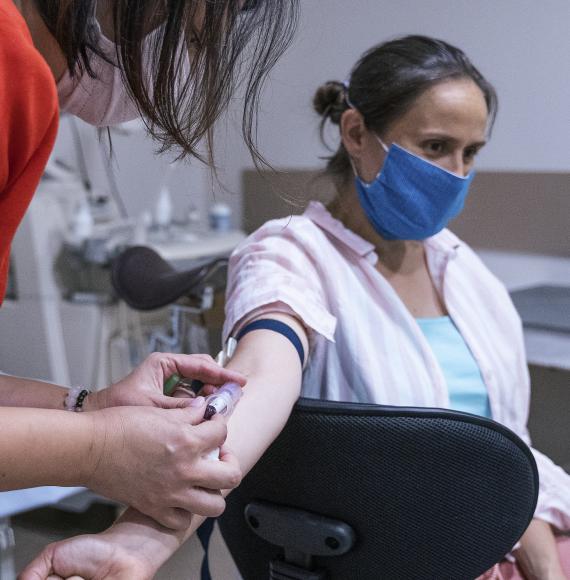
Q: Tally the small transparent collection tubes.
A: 1